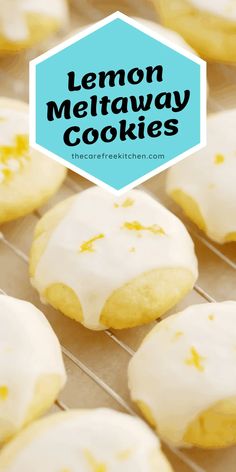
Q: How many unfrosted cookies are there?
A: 0